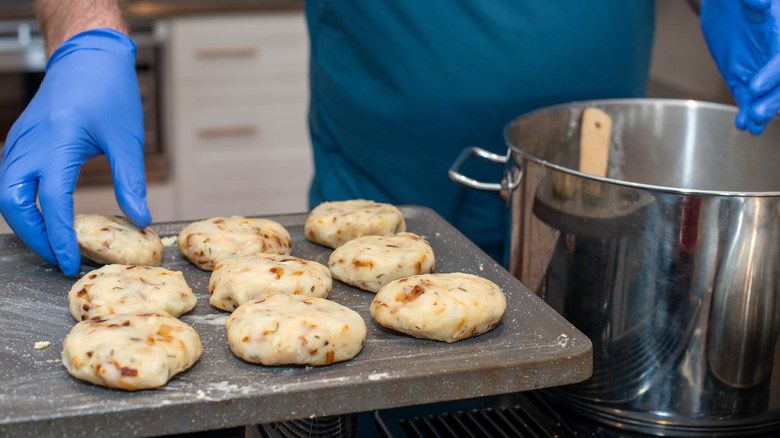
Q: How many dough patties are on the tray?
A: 9